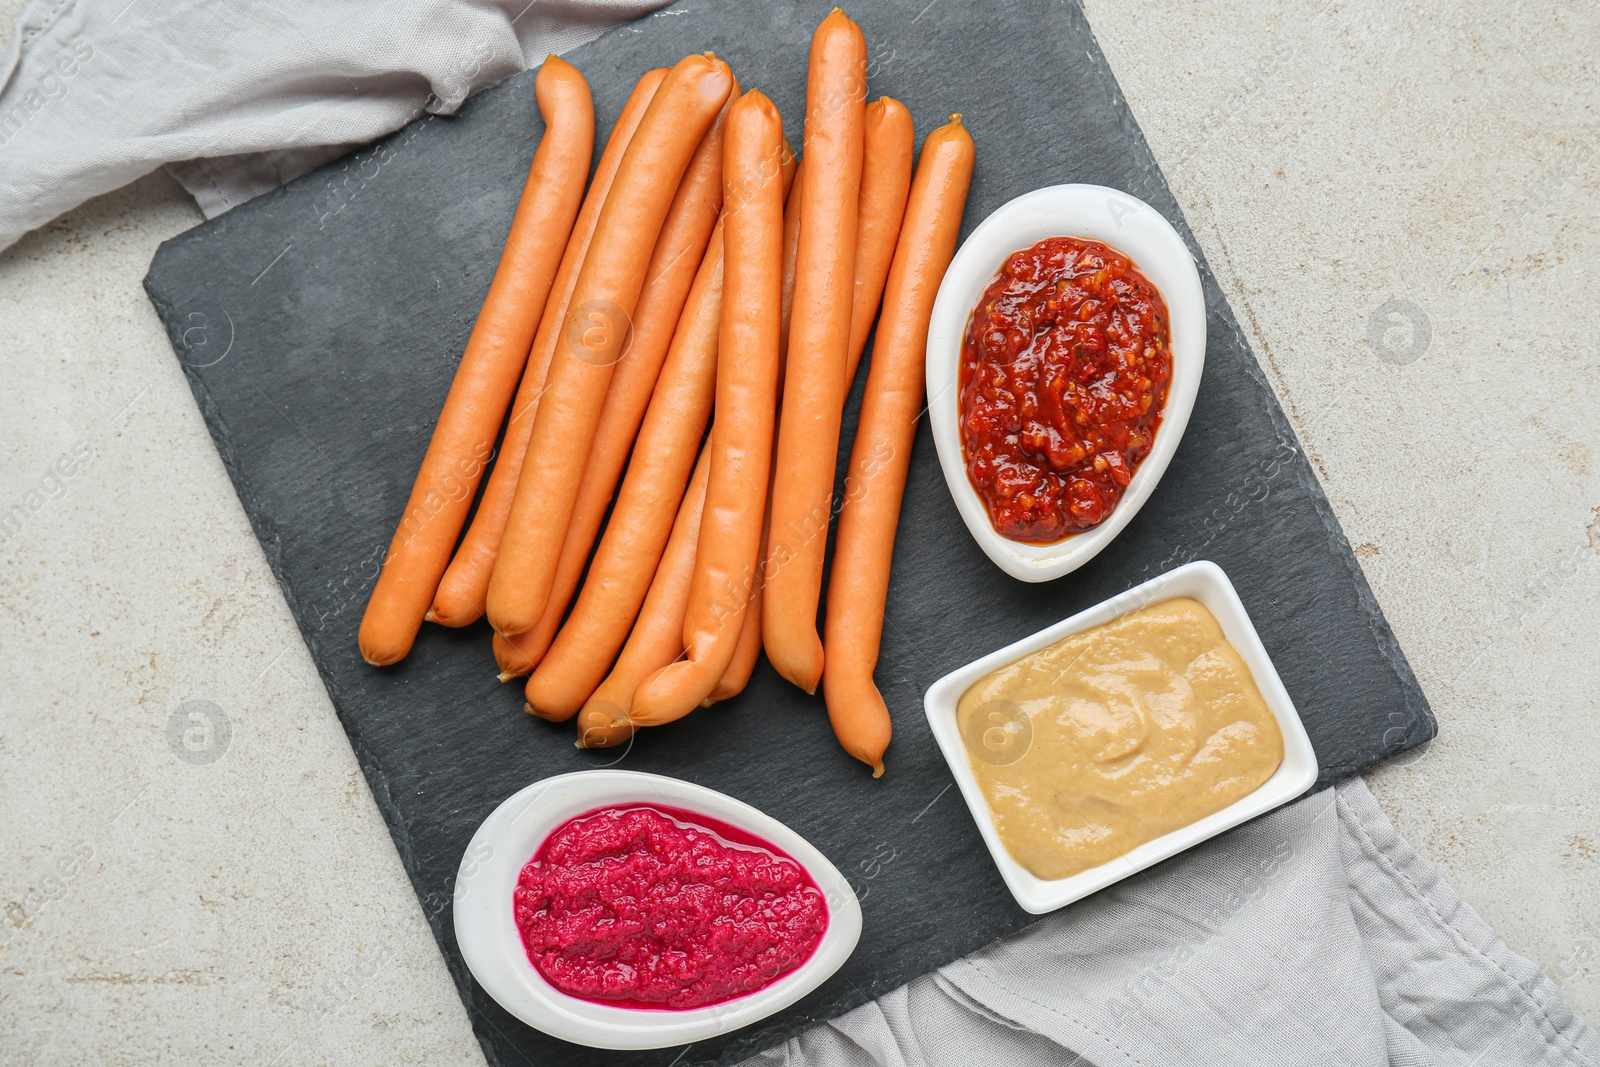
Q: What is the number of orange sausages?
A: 10